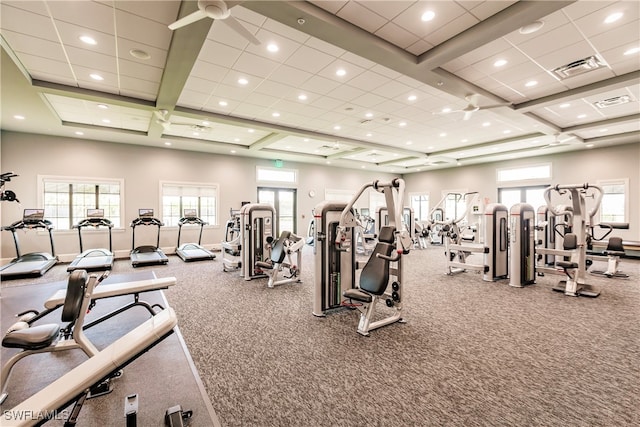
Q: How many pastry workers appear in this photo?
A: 0